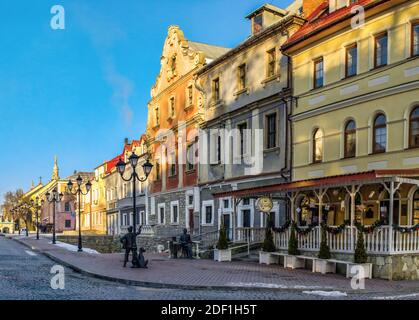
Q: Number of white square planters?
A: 5